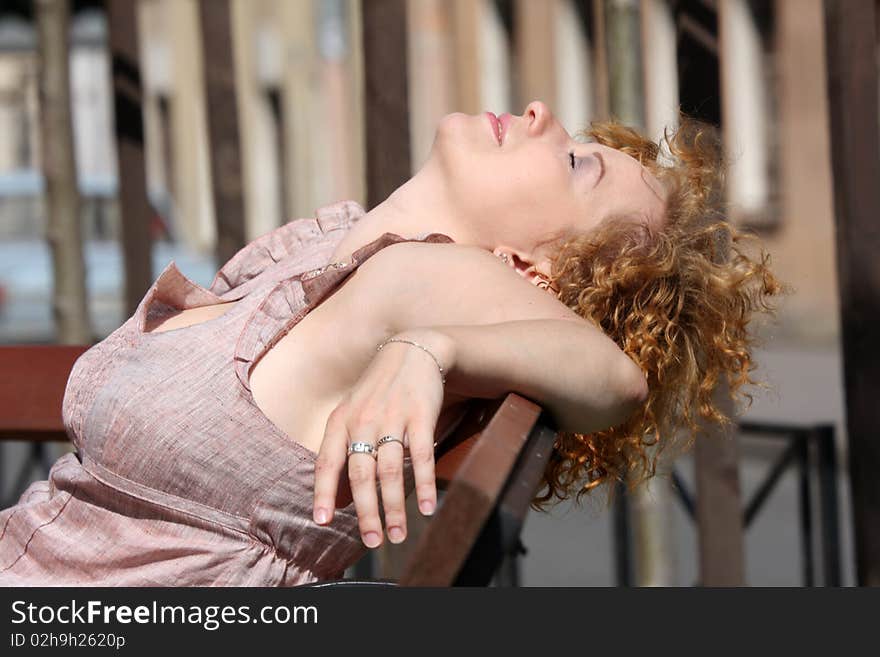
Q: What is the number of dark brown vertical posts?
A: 5